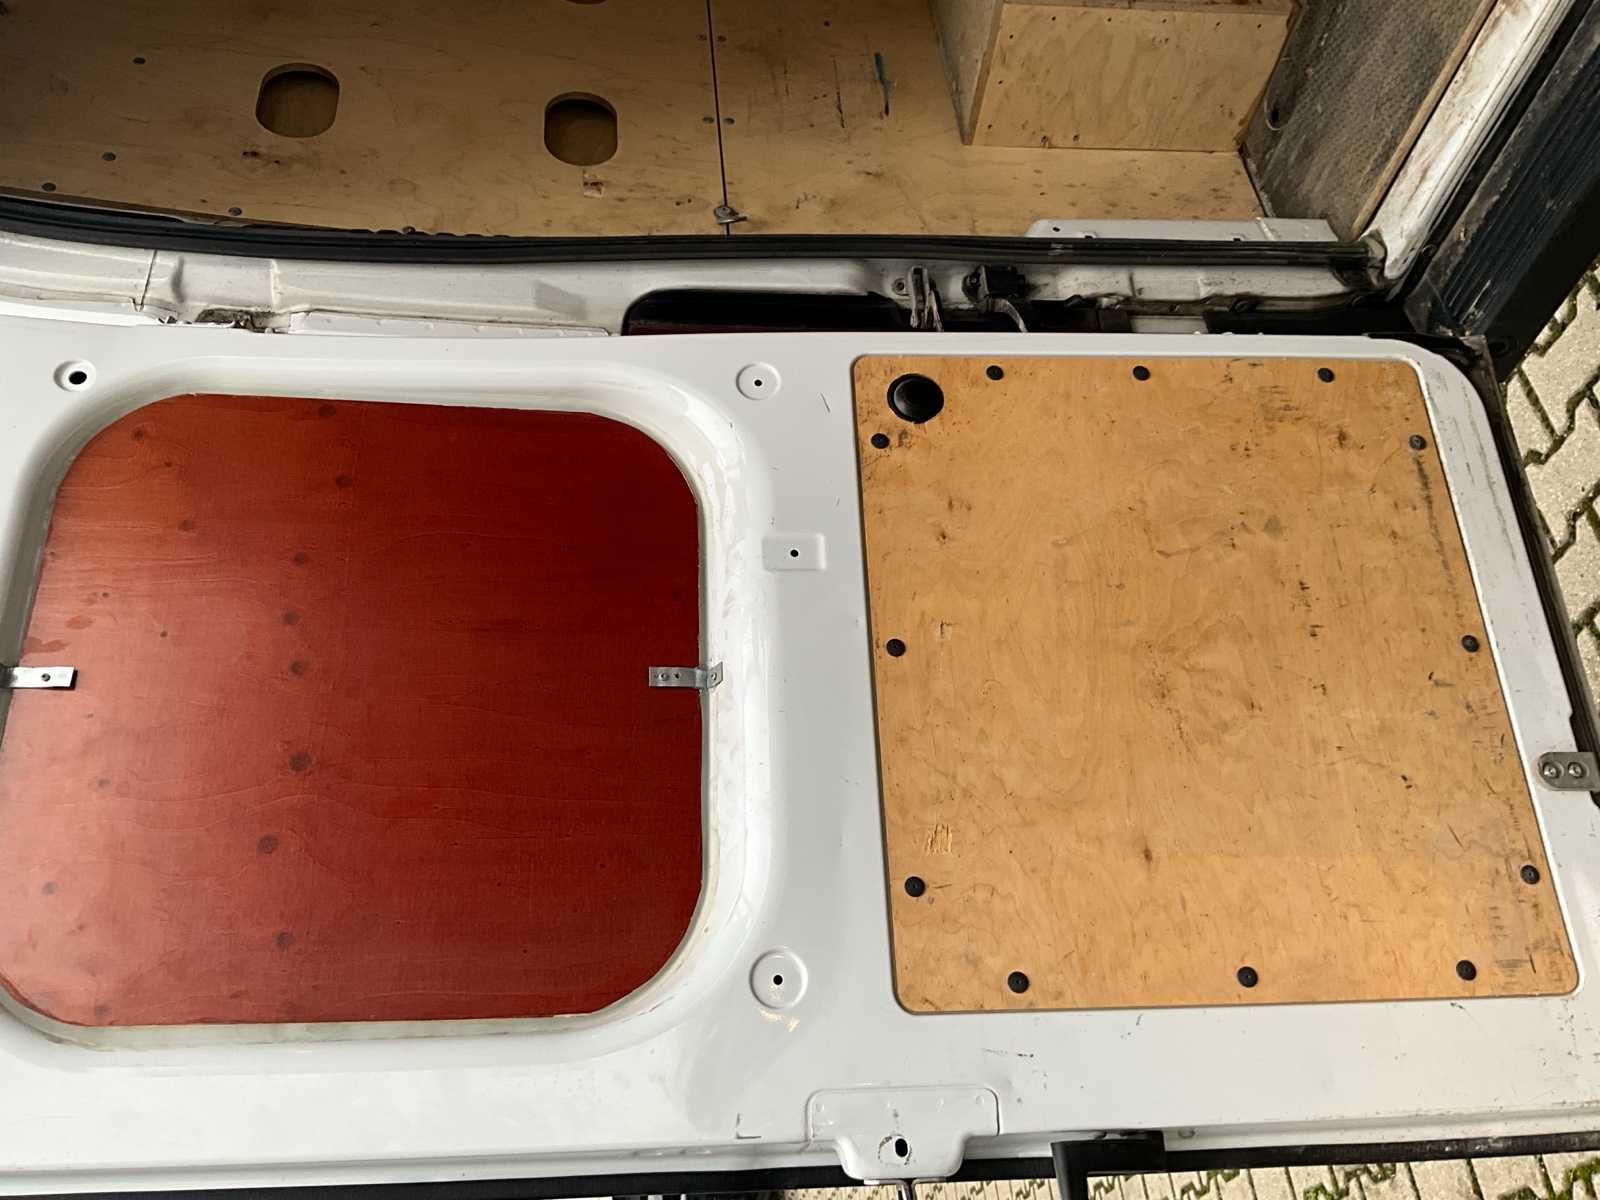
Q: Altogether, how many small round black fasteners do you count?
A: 12